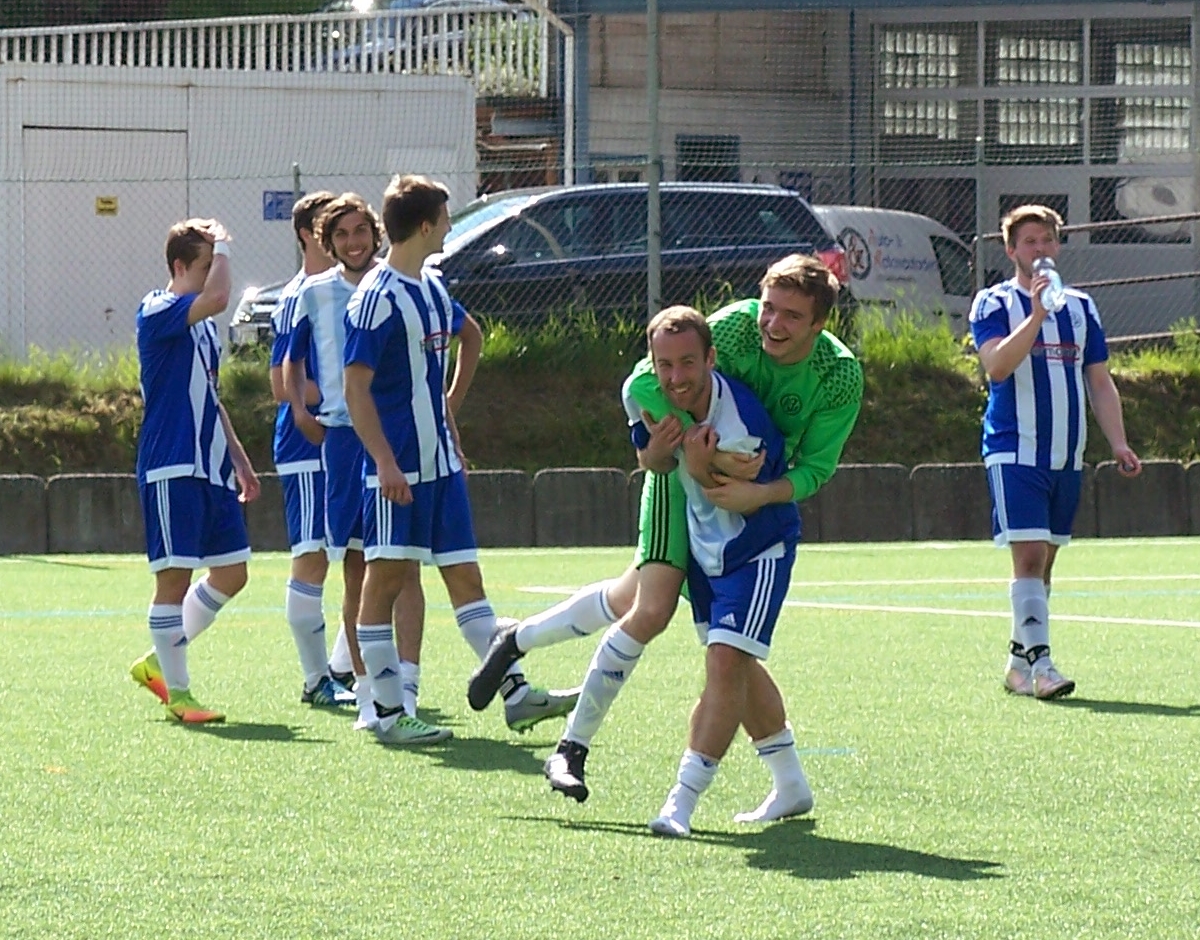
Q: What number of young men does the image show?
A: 7